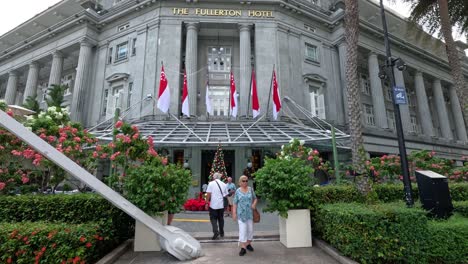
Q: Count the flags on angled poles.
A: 6